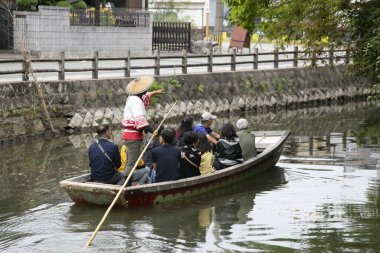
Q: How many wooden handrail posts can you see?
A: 14